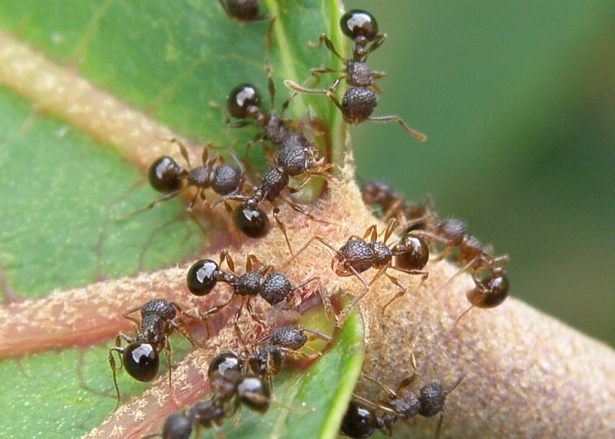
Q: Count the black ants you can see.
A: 13